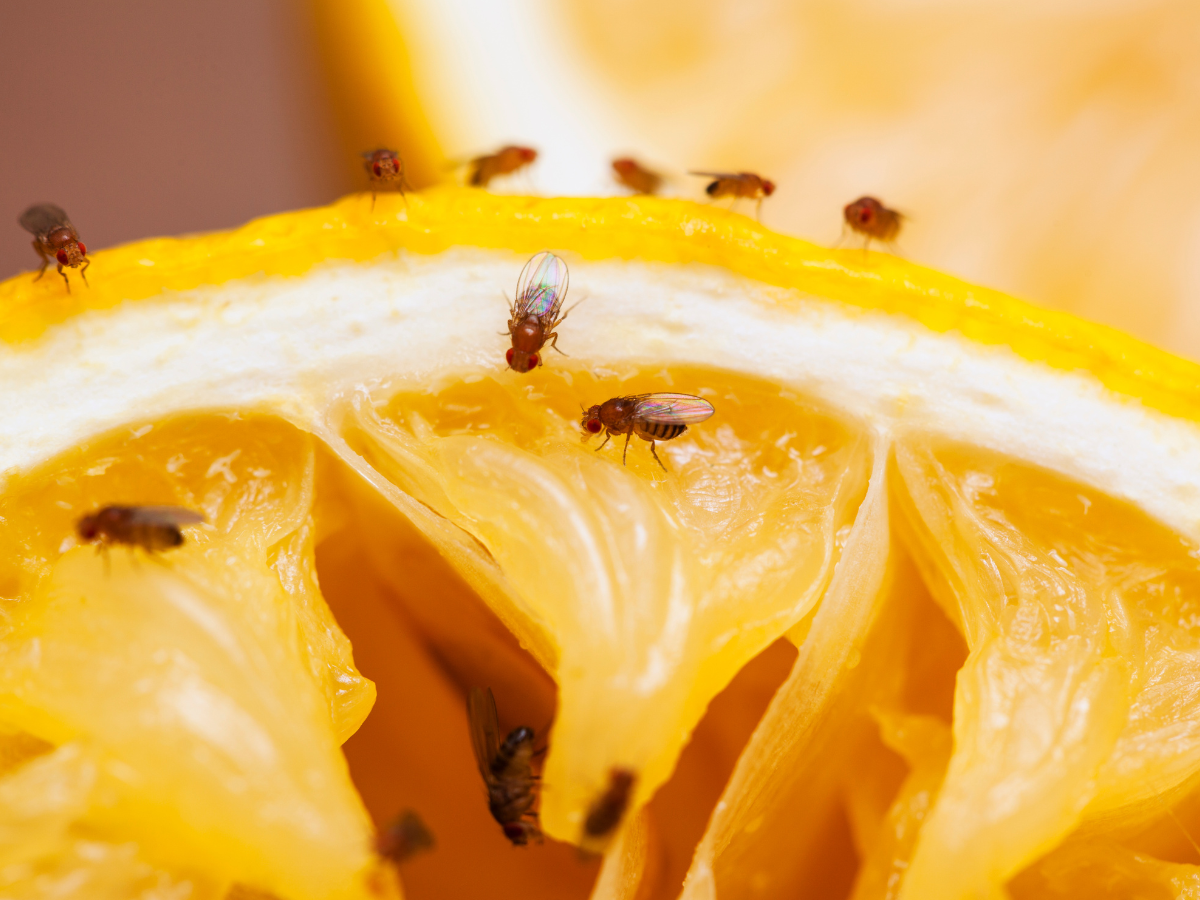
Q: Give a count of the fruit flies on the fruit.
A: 12